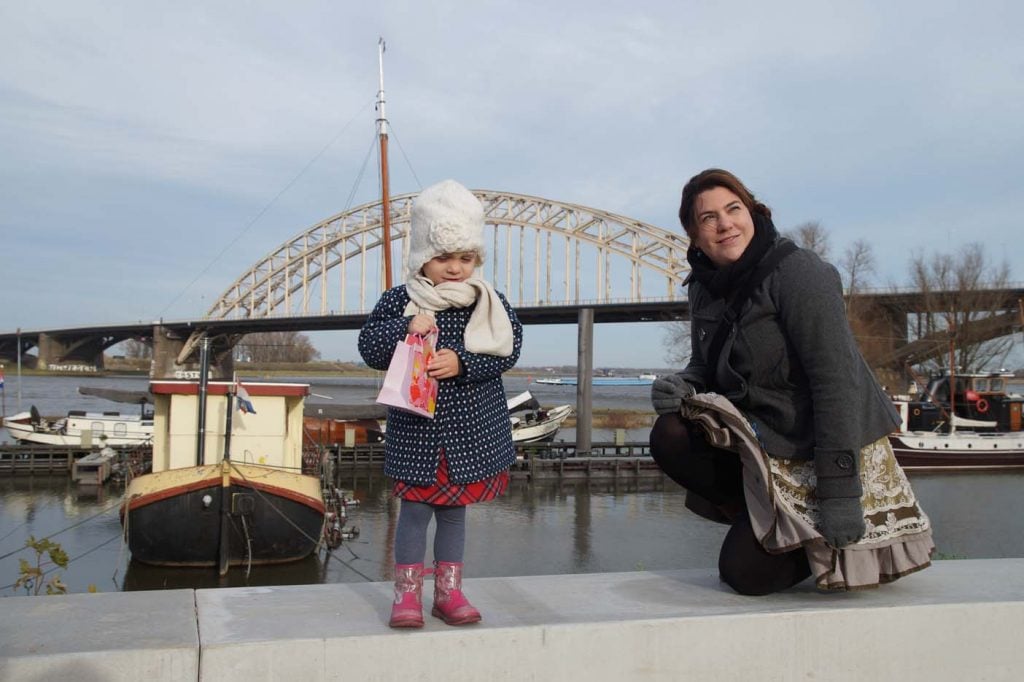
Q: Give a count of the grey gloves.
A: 2